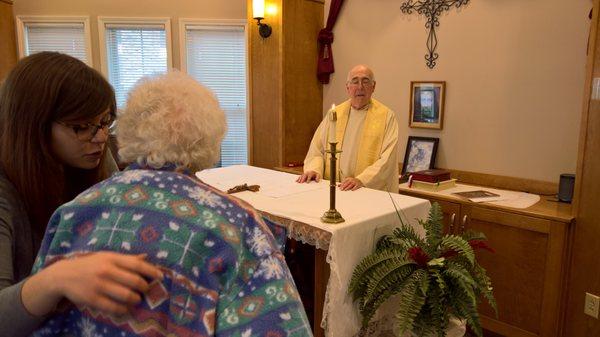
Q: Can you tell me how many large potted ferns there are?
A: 1